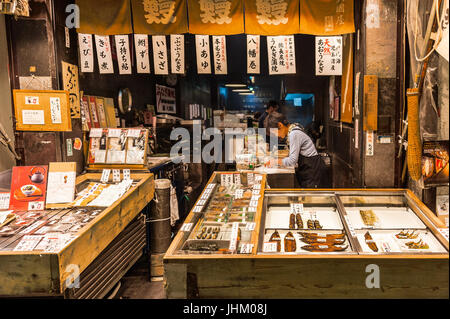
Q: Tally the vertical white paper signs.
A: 11